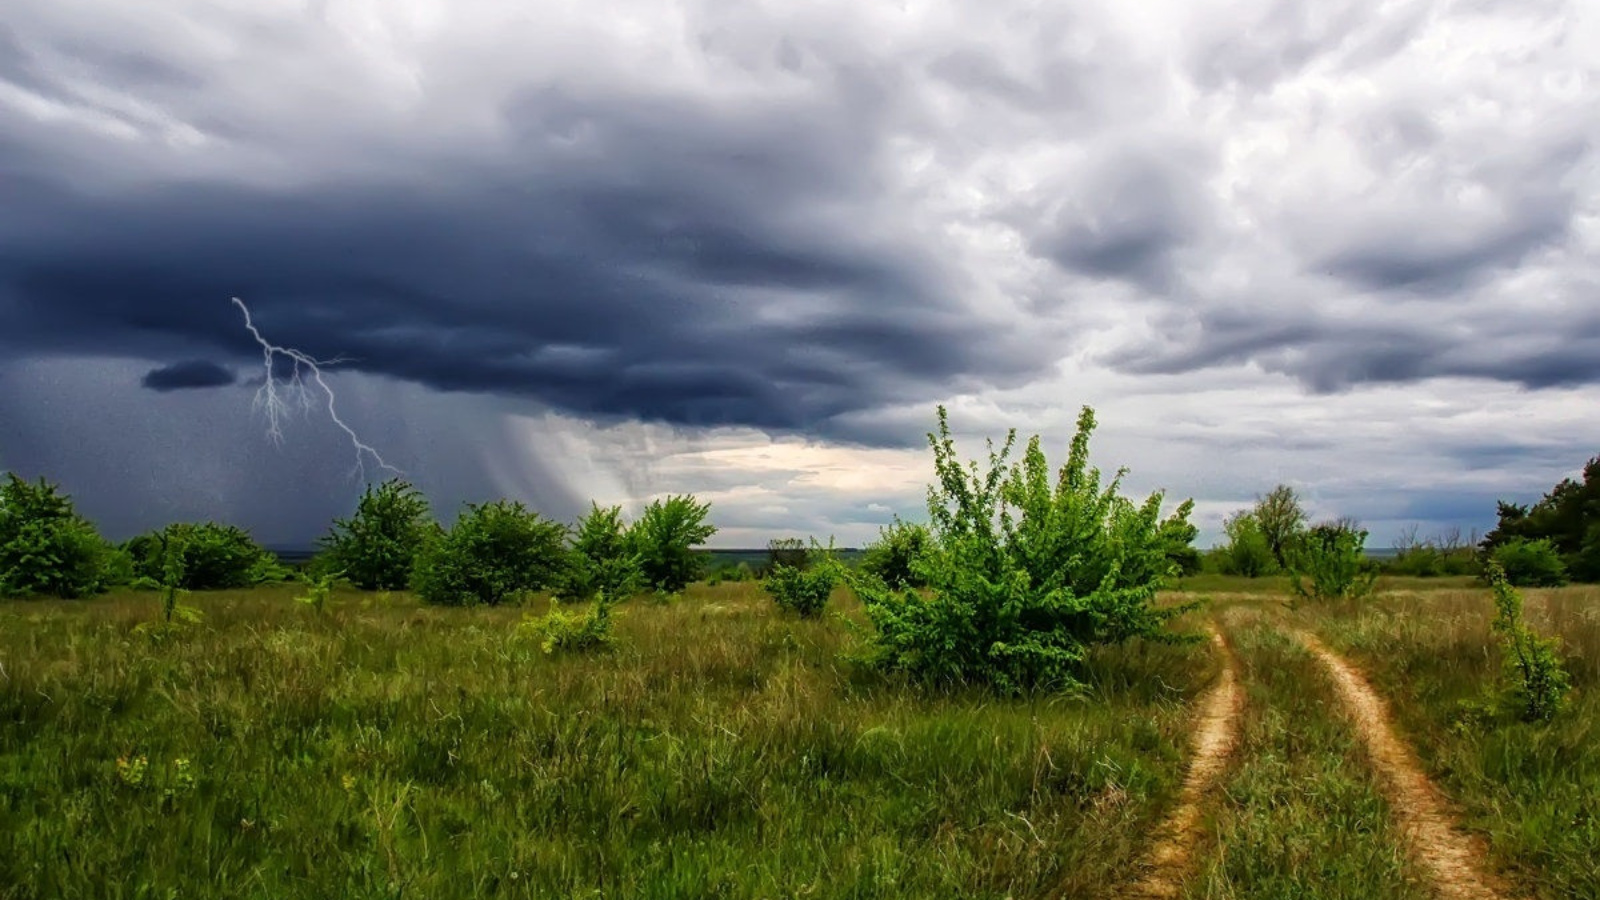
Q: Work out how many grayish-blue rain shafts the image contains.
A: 1